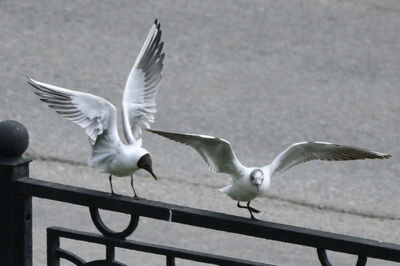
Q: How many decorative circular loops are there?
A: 2